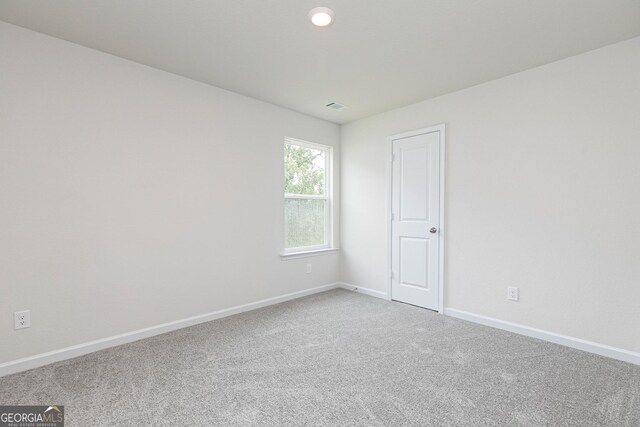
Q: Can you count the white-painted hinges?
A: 3